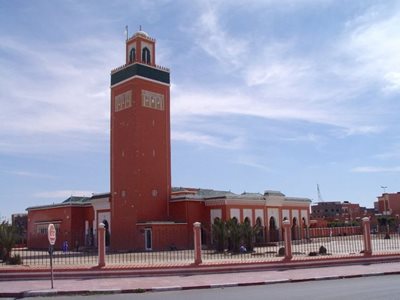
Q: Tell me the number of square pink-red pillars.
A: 4